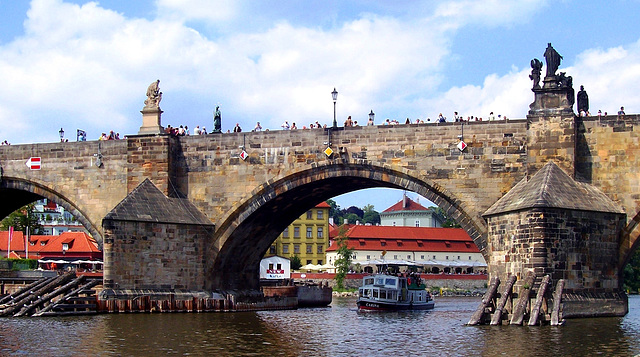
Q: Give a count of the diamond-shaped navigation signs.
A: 3